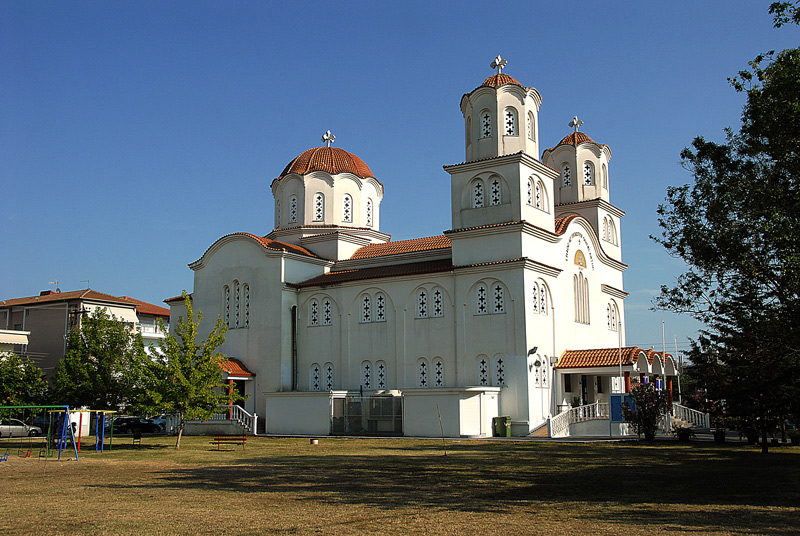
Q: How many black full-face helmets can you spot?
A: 0